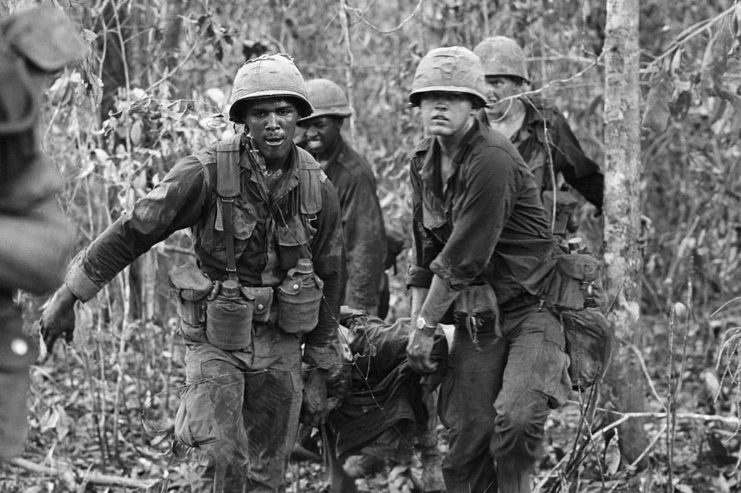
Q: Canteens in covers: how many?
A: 2